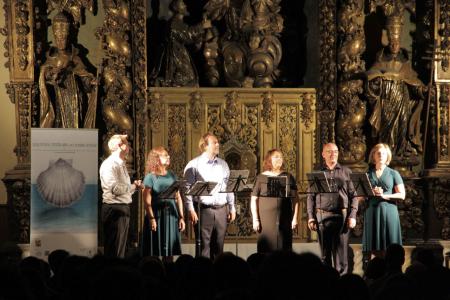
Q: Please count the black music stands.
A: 6